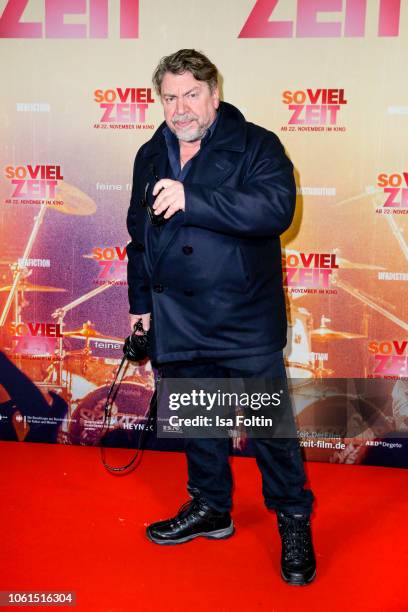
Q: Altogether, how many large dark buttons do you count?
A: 3